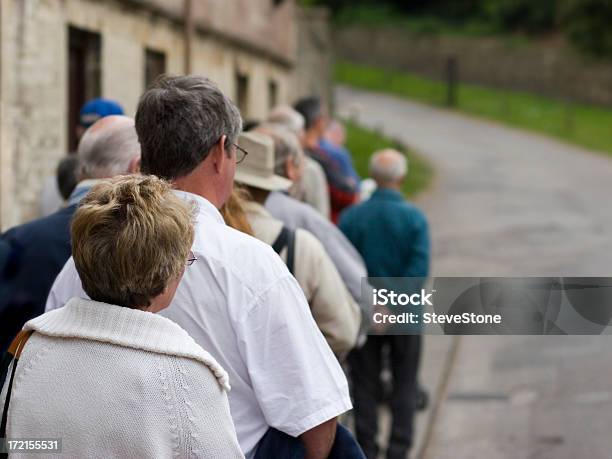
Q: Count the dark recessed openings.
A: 4